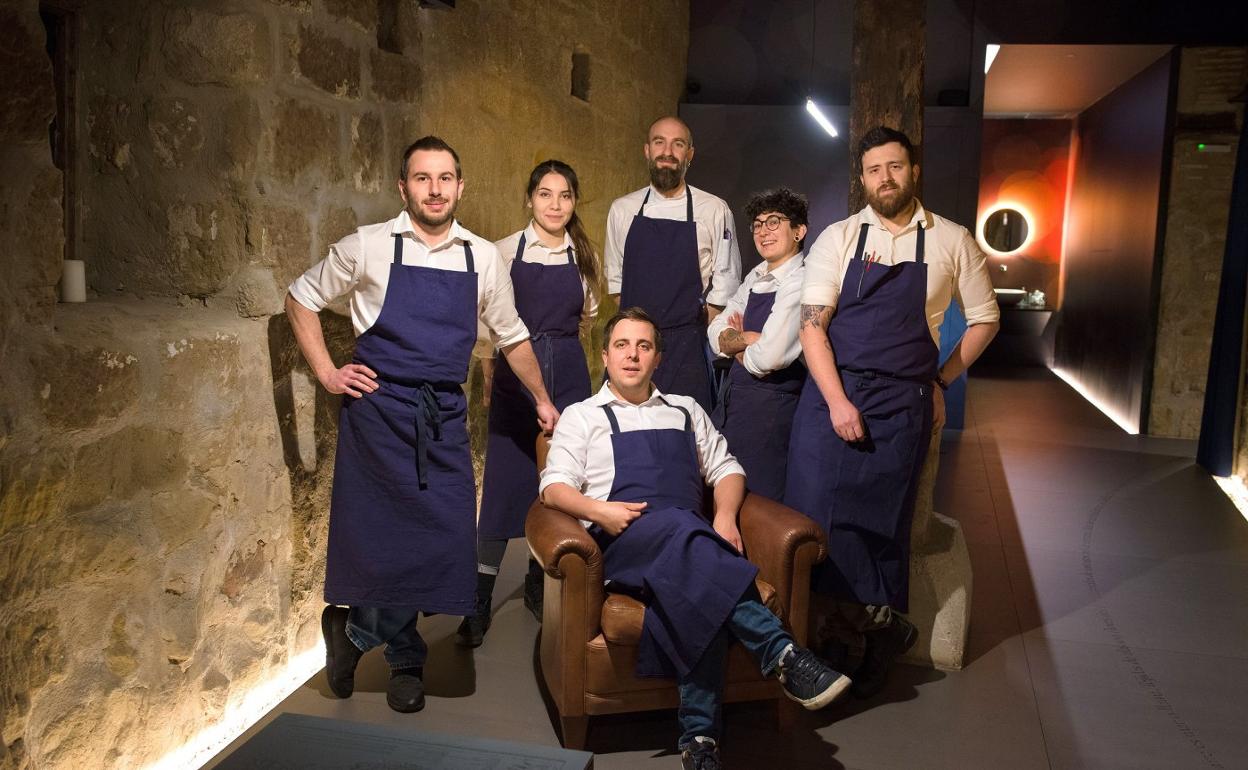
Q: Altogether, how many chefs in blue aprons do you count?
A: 6